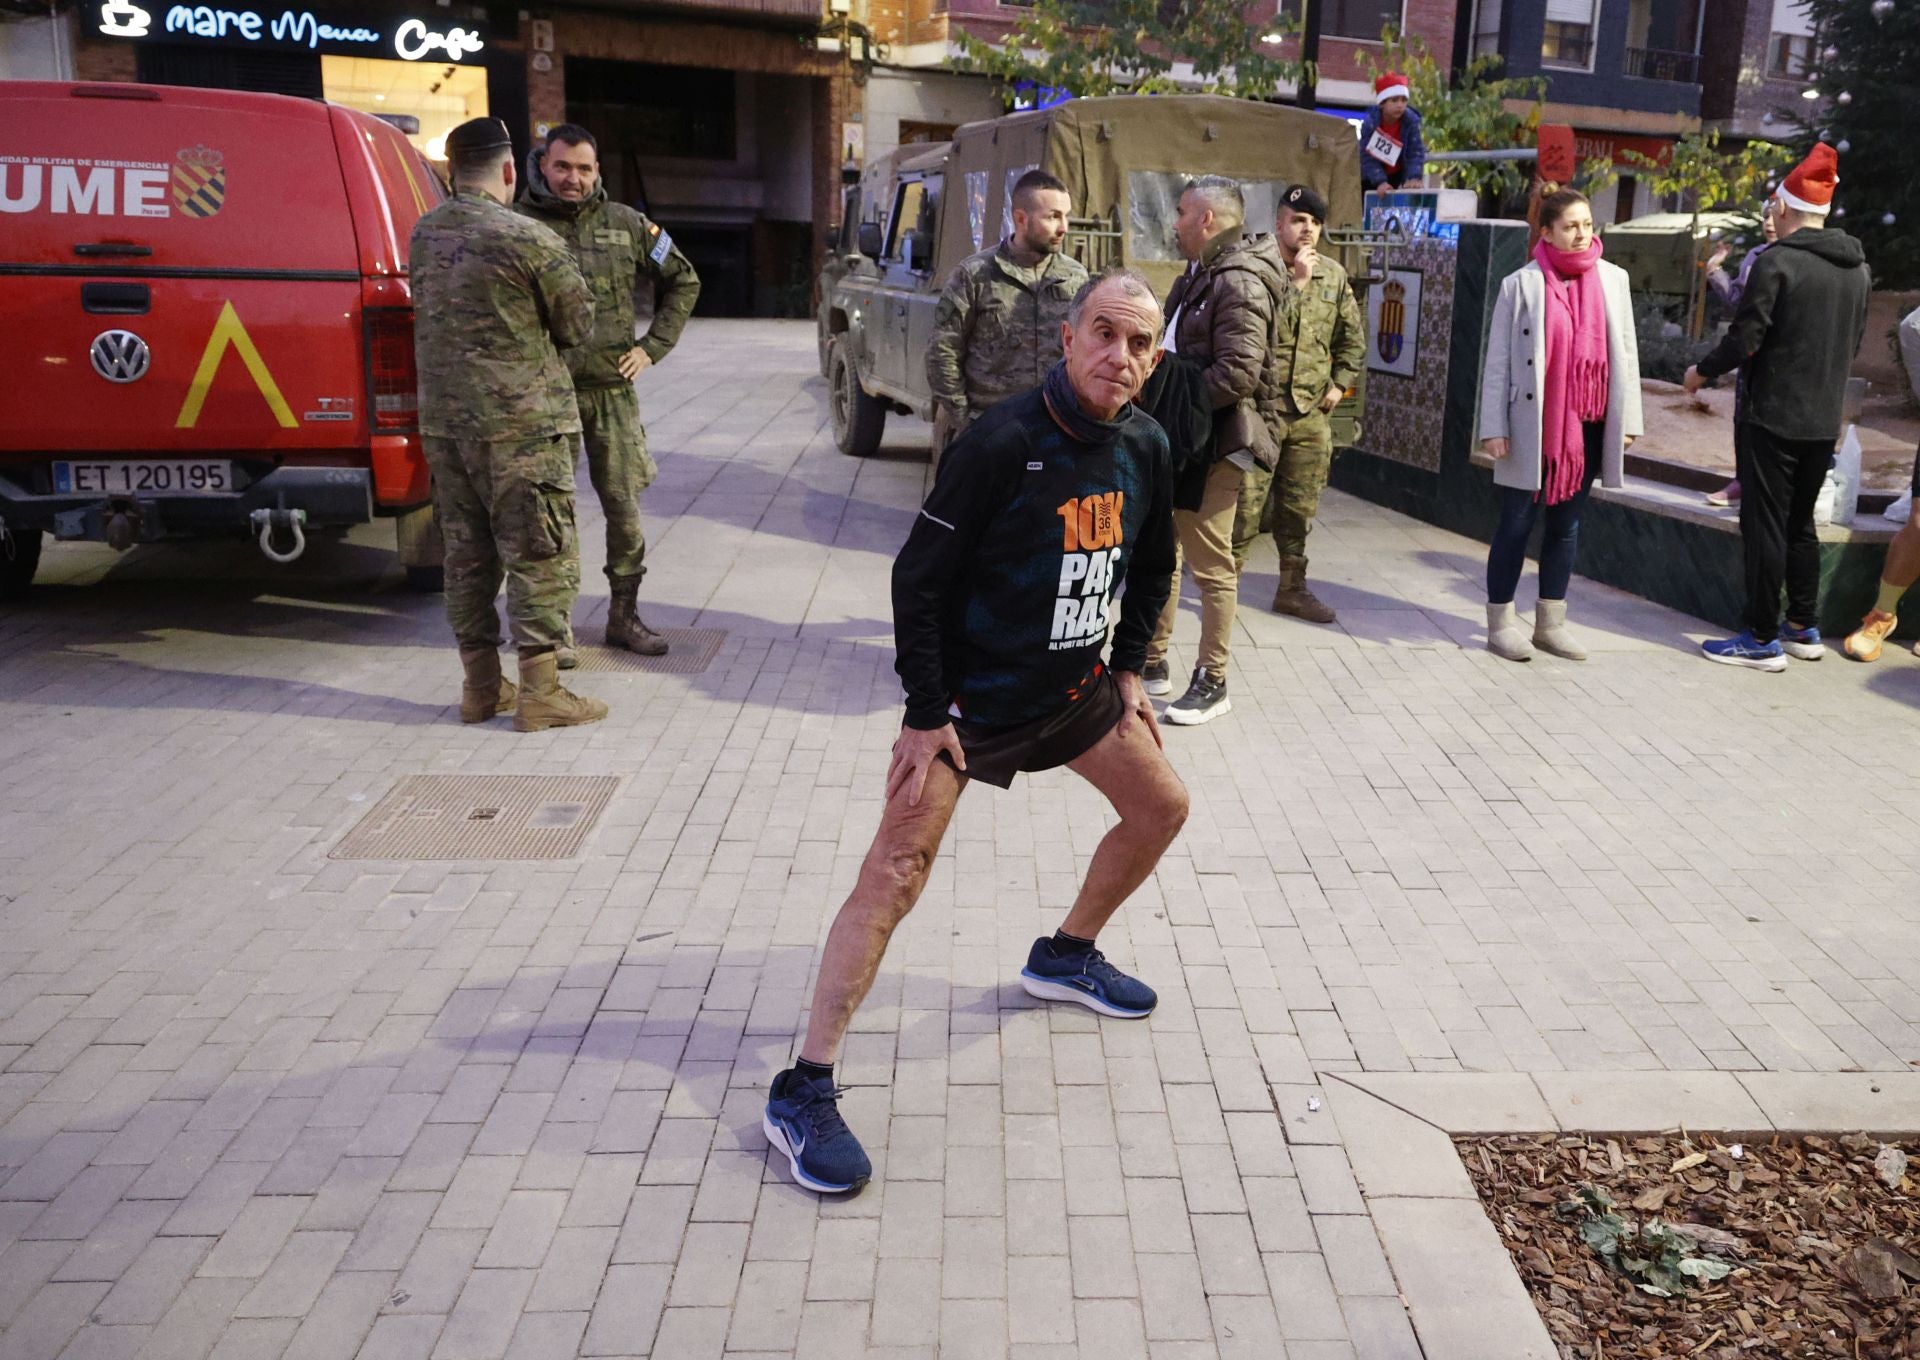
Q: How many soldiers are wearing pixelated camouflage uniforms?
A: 4